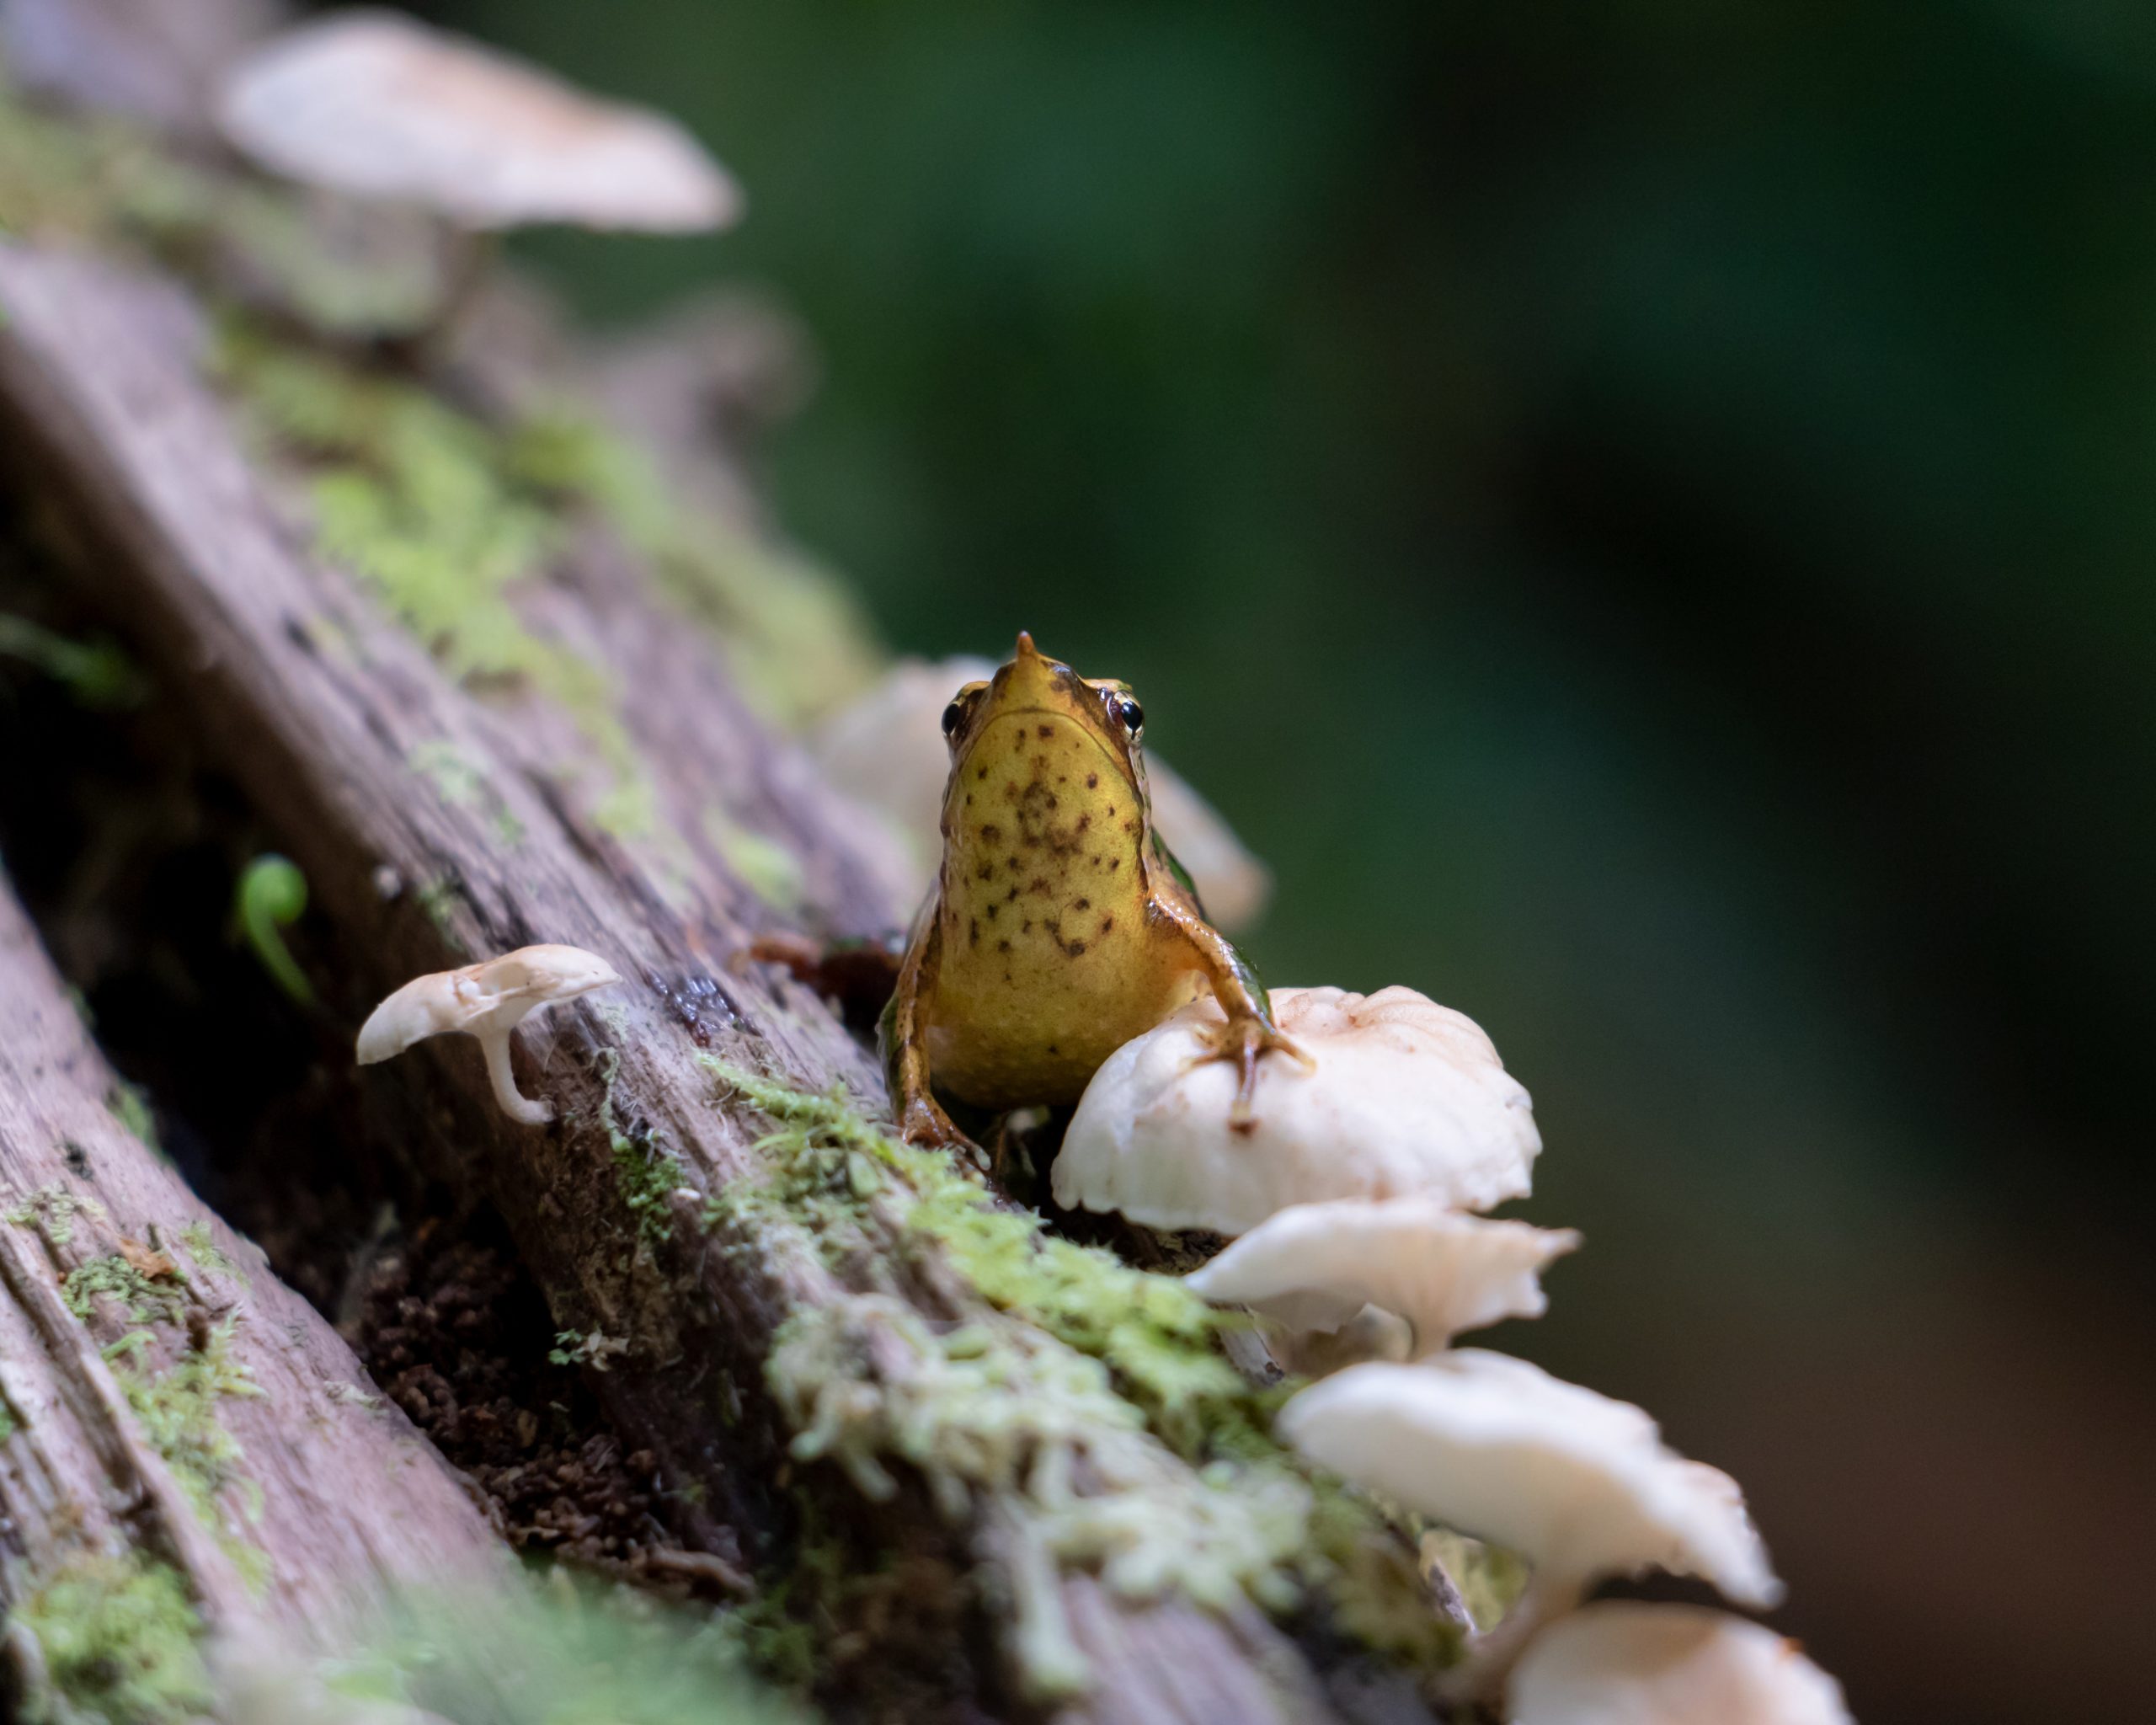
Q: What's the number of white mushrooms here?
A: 7